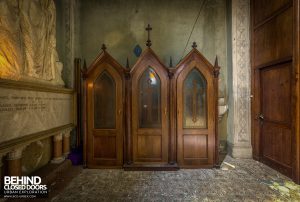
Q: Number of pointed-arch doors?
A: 3